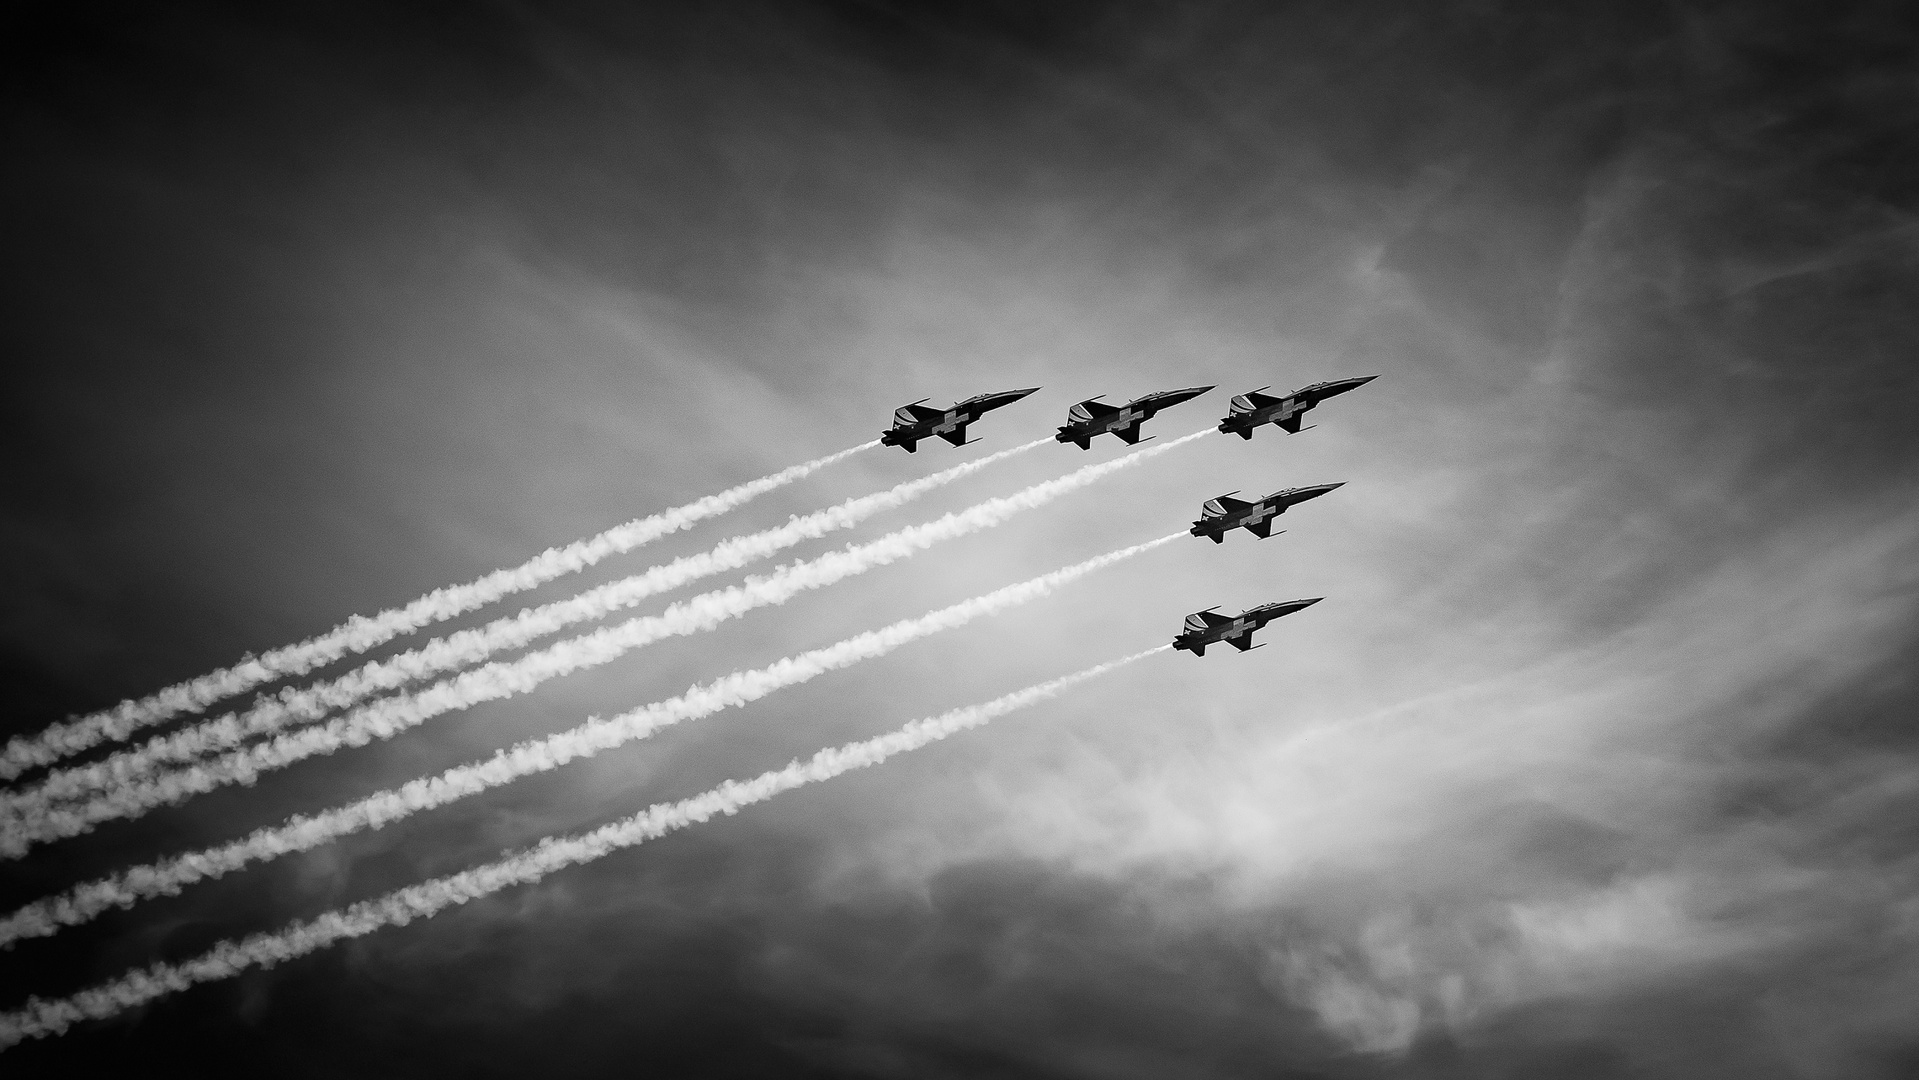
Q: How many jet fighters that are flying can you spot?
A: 5